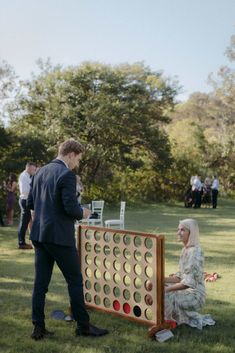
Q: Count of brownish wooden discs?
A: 2